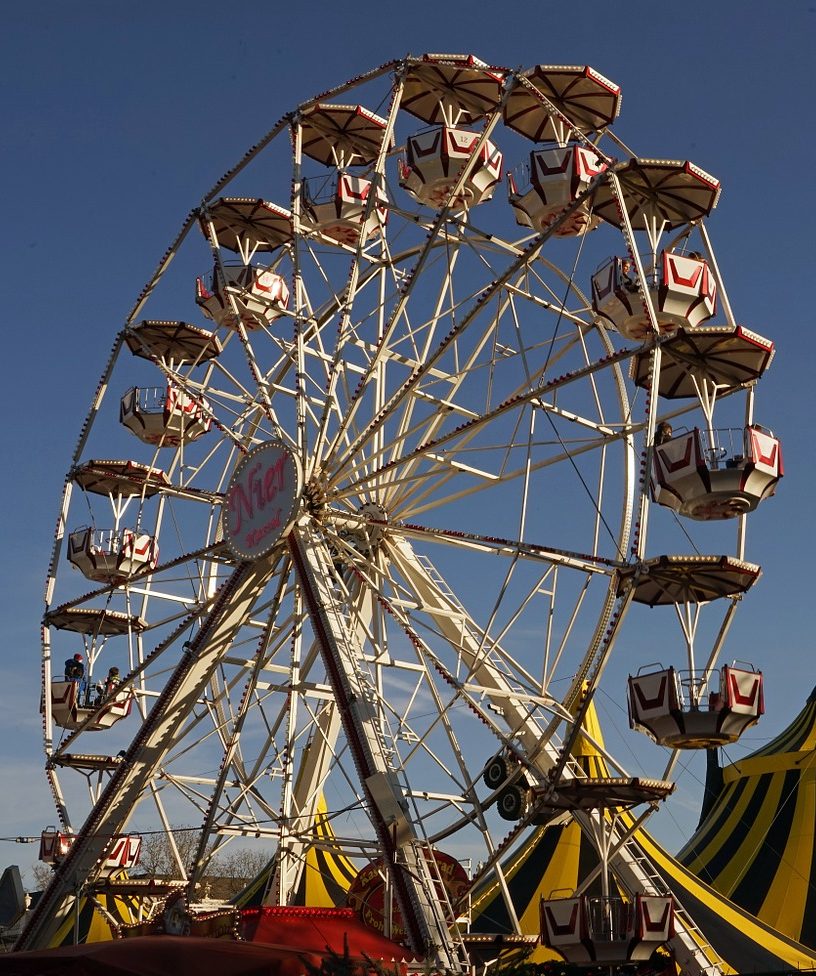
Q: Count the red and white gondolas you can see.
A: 12